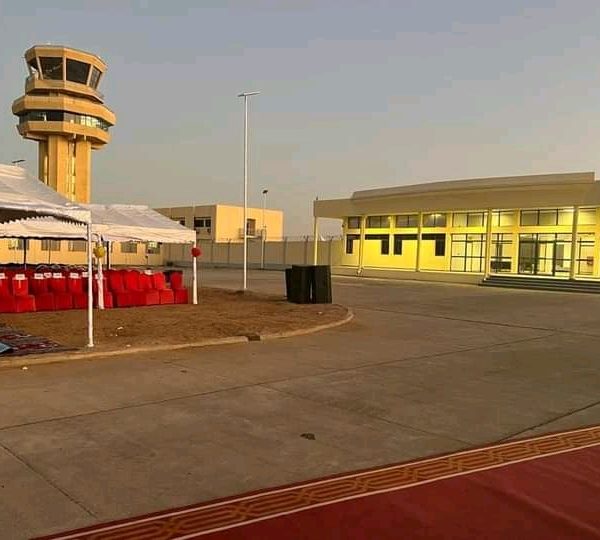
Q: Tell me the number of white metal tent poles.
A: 3